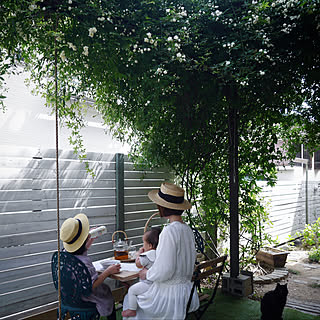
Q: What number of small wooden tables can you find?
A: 1